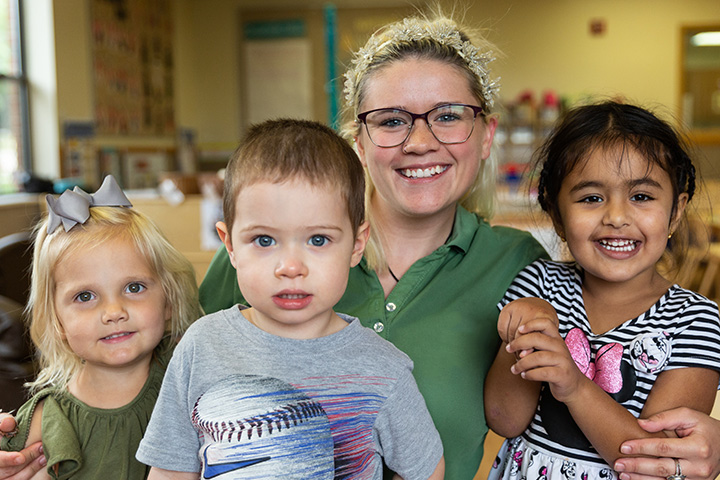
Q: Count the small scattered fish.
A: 0